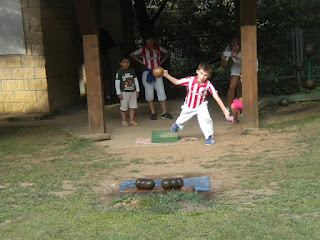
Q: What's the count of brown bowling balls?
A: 7